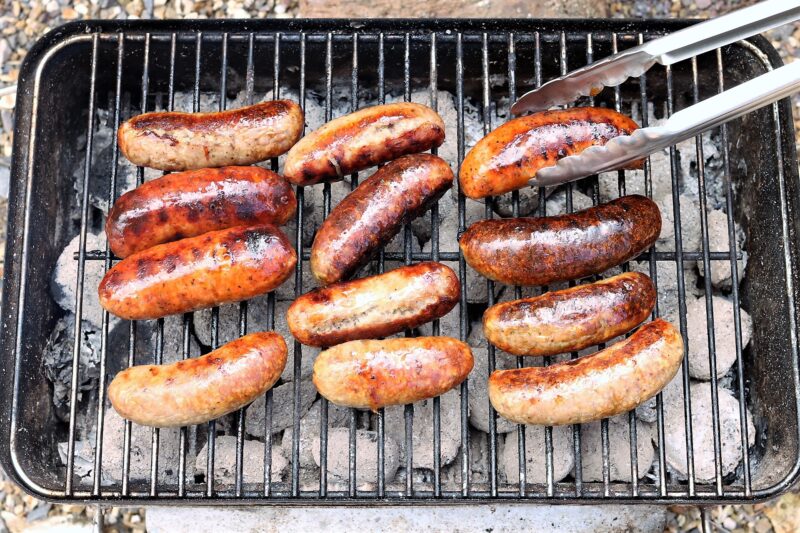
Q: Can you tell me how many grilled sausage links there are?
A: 12